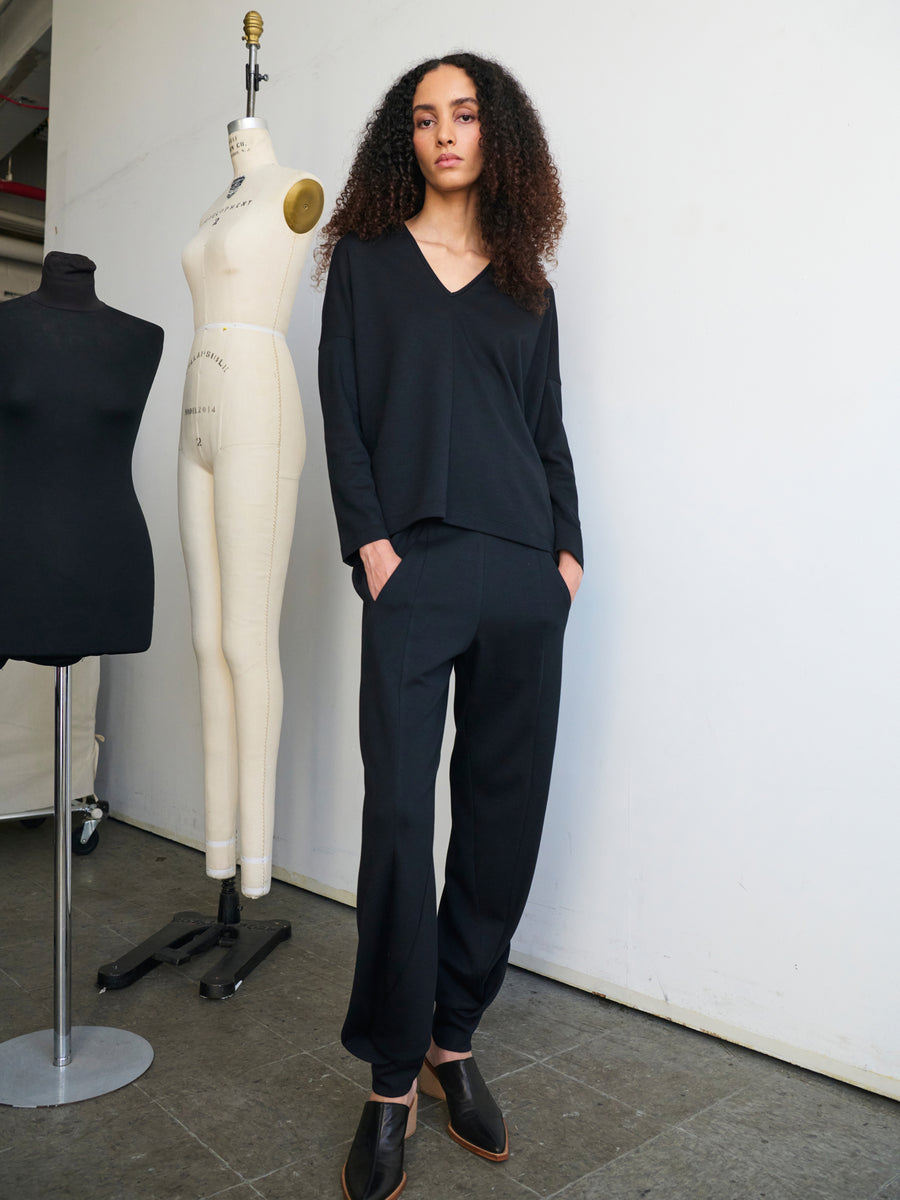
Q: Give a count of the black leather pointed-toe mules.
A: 2